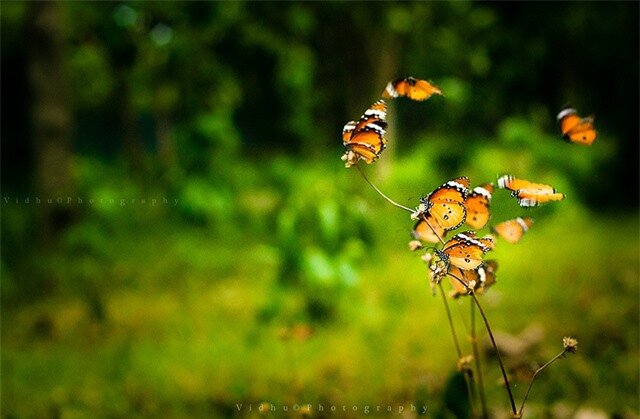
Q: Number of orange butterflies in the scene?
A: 10